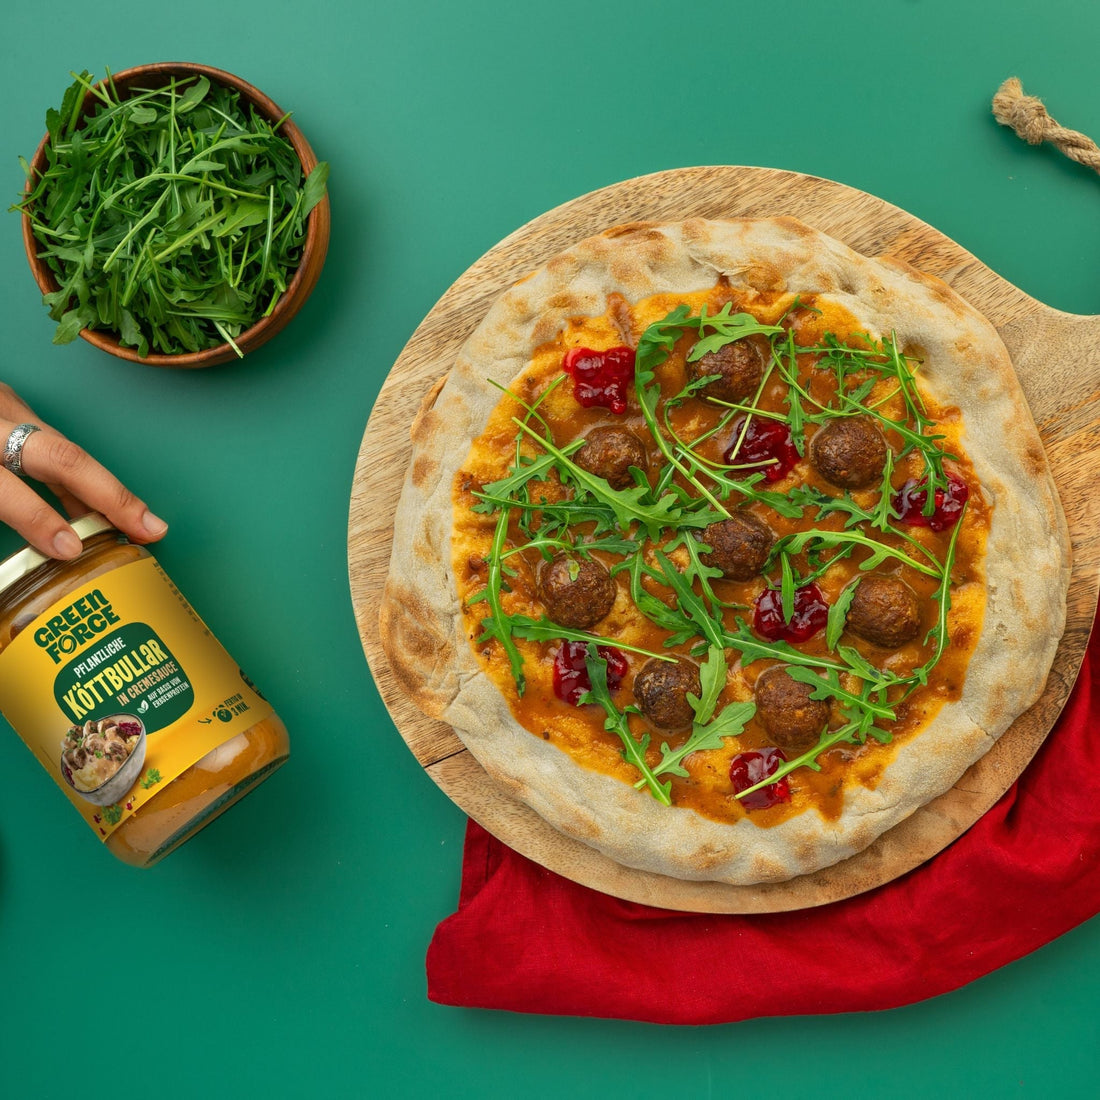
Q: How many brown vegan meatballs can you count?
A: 8